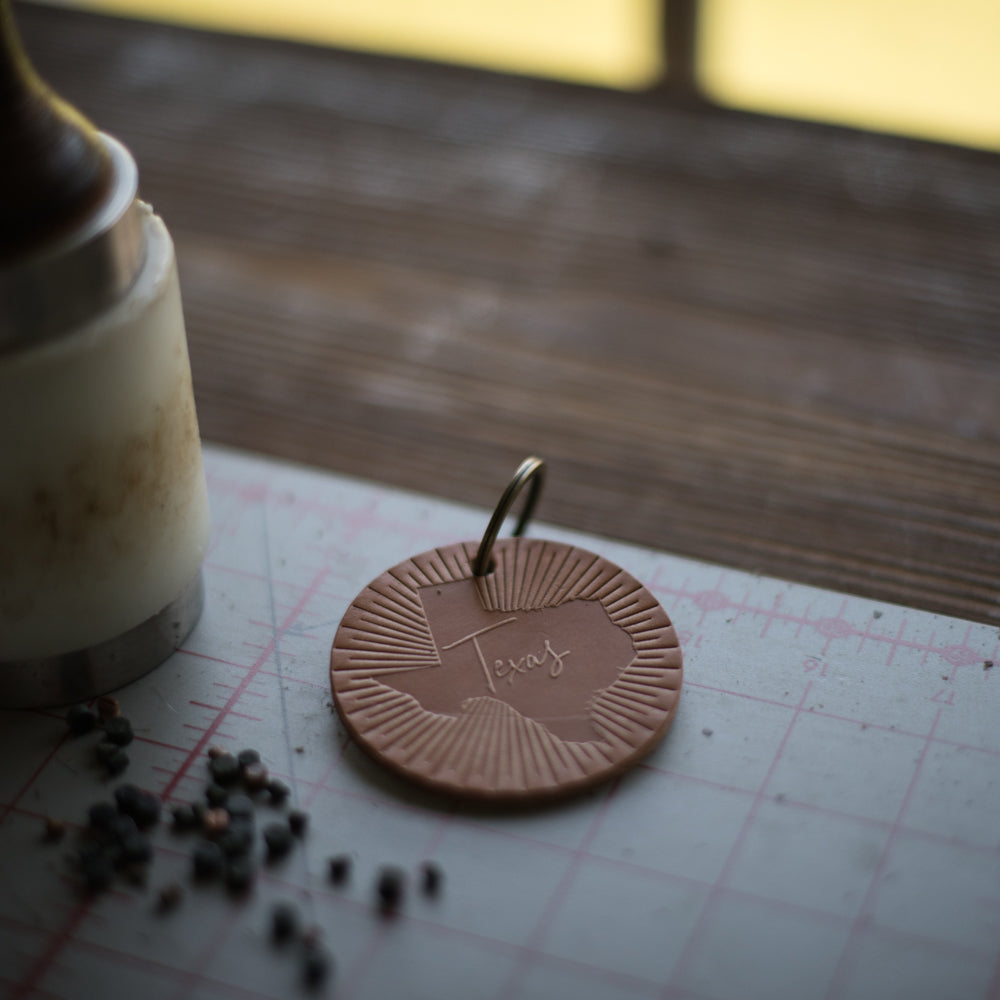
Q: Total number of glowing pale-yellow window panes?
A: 2